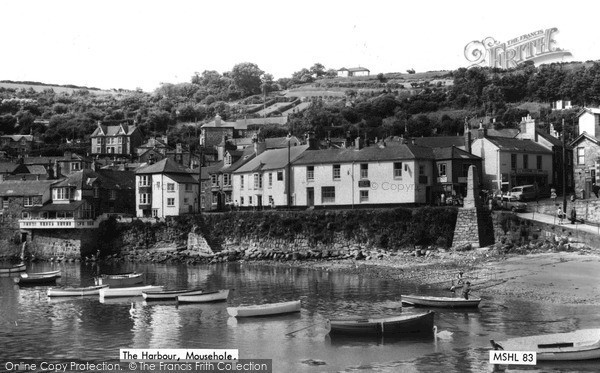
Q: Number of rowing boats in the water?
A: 11